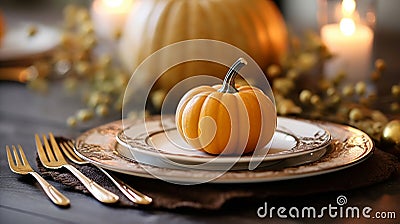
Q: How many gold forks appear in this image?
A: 3